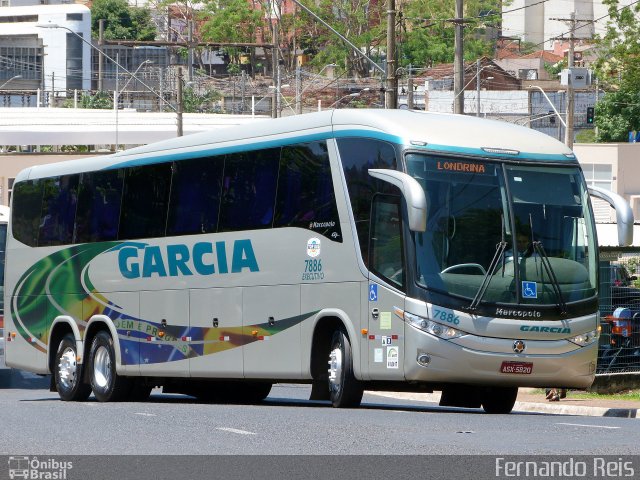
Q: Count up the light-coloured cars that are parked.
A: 0